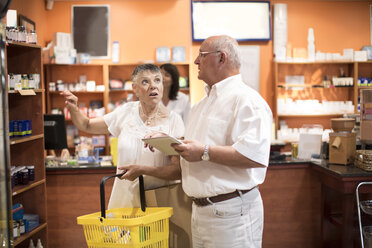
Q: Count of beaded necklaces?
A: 1